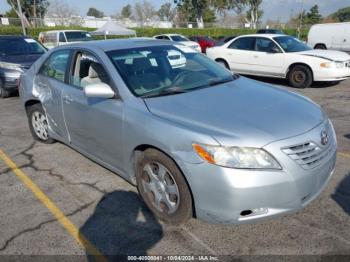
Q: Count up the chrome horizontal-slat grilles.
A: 1